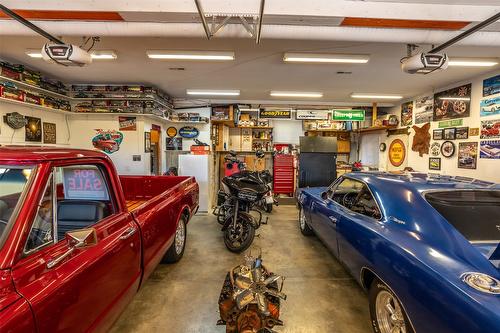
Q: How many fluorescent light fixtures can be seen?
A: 7